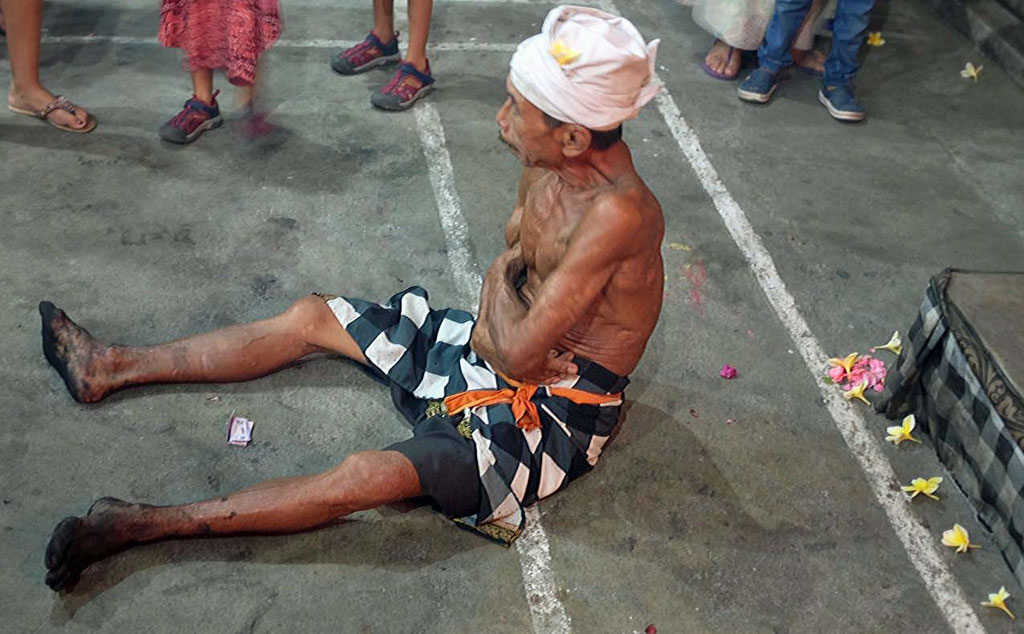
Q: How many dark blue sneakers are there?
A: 2